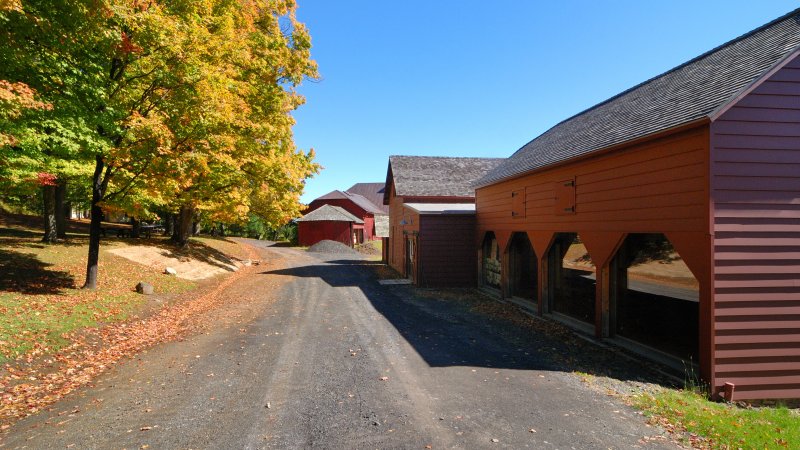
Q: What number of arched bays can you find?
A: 4